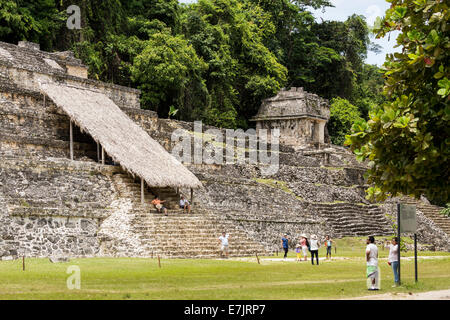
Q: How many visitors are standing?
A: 8